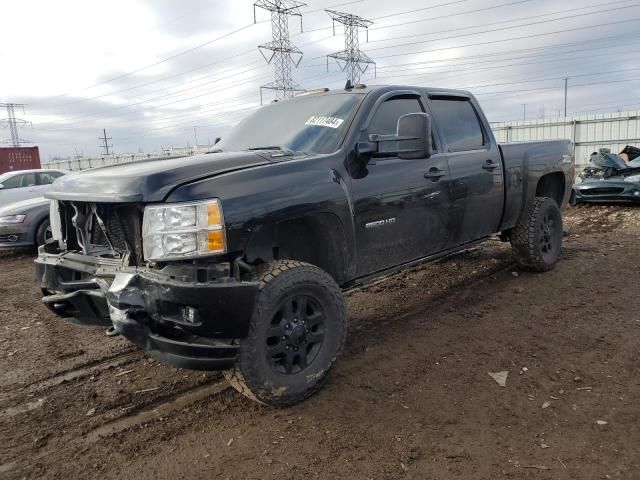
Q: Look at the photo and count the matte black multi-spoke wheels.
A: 2